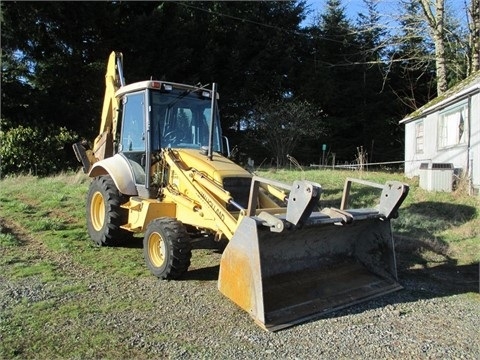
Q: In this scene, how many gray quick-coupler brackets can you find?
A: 2